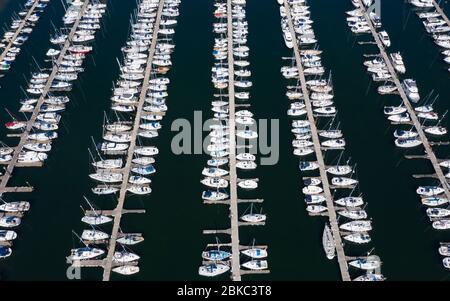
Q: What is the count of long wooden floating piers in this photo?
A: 7